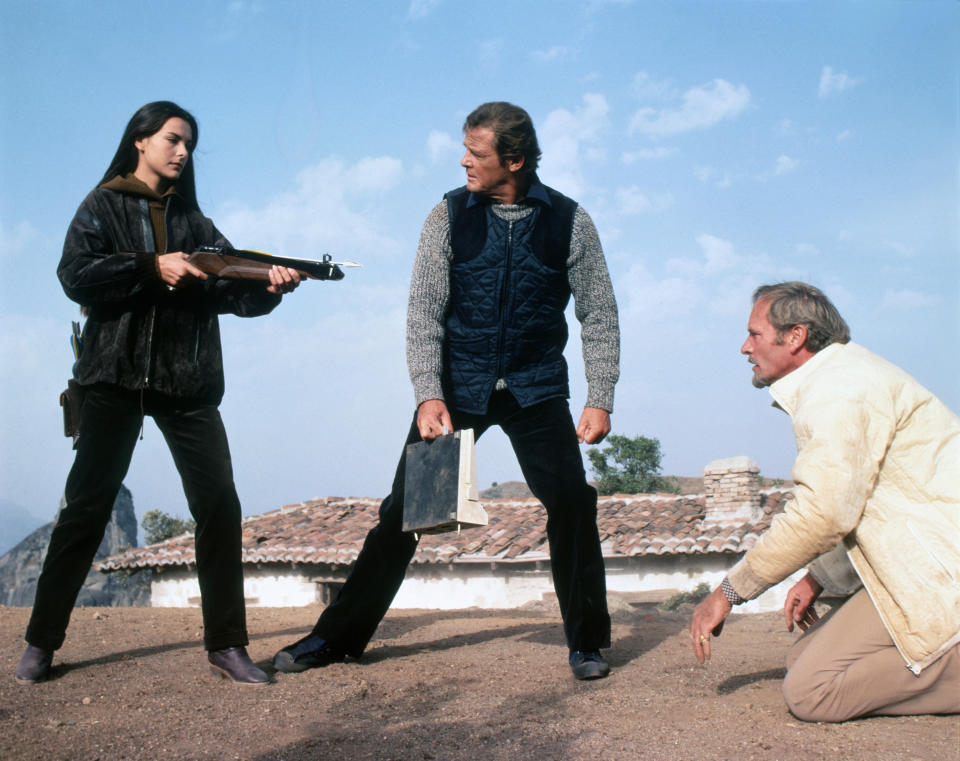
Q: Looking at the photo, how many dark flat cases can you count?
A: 1